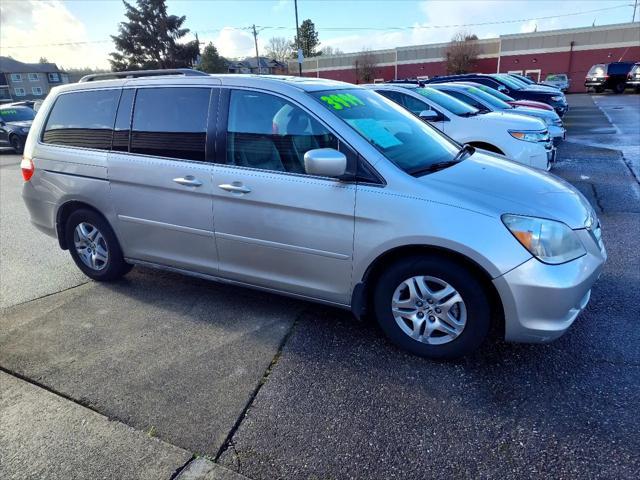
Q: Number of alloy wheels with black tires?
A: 2